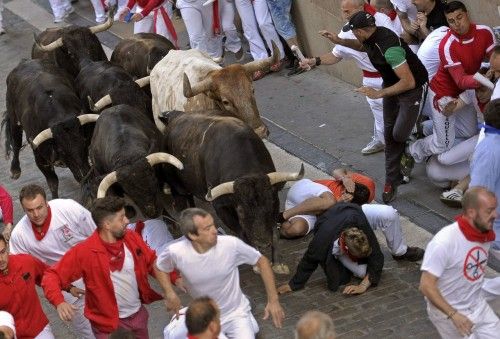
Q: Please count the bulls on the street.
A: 7